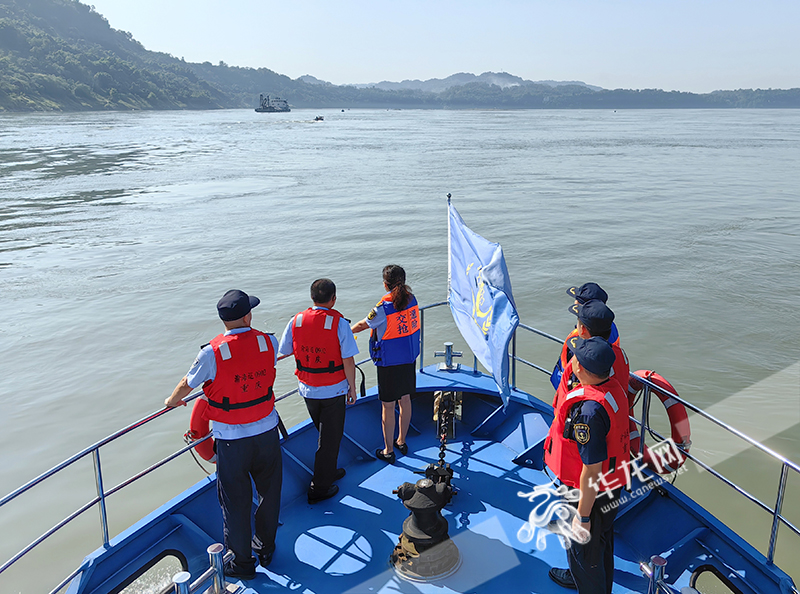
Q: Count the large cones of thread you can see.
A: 0